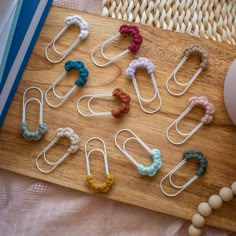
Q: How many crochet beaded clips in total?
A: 12